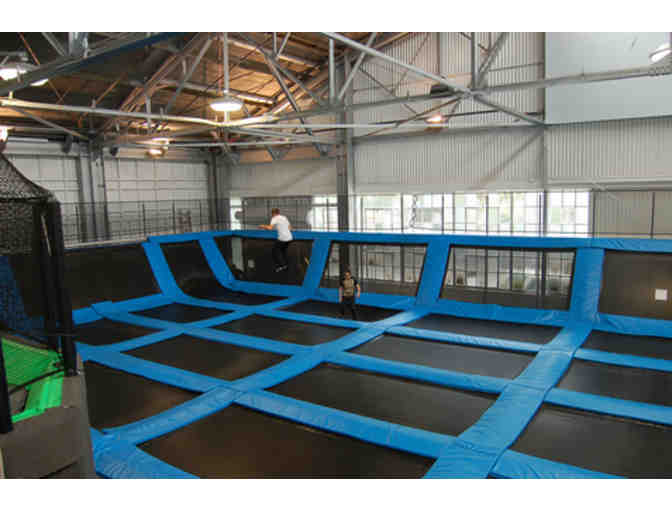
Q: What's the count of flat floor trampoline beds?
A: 14